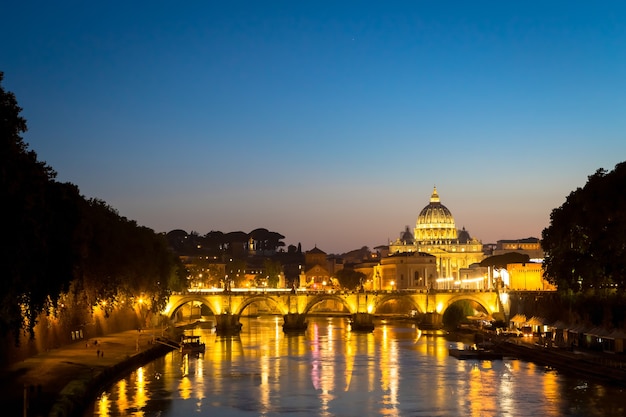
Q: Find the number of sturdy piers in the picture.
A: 4